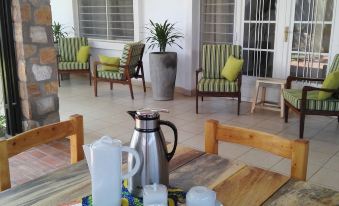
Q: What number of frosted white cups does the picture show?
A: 2